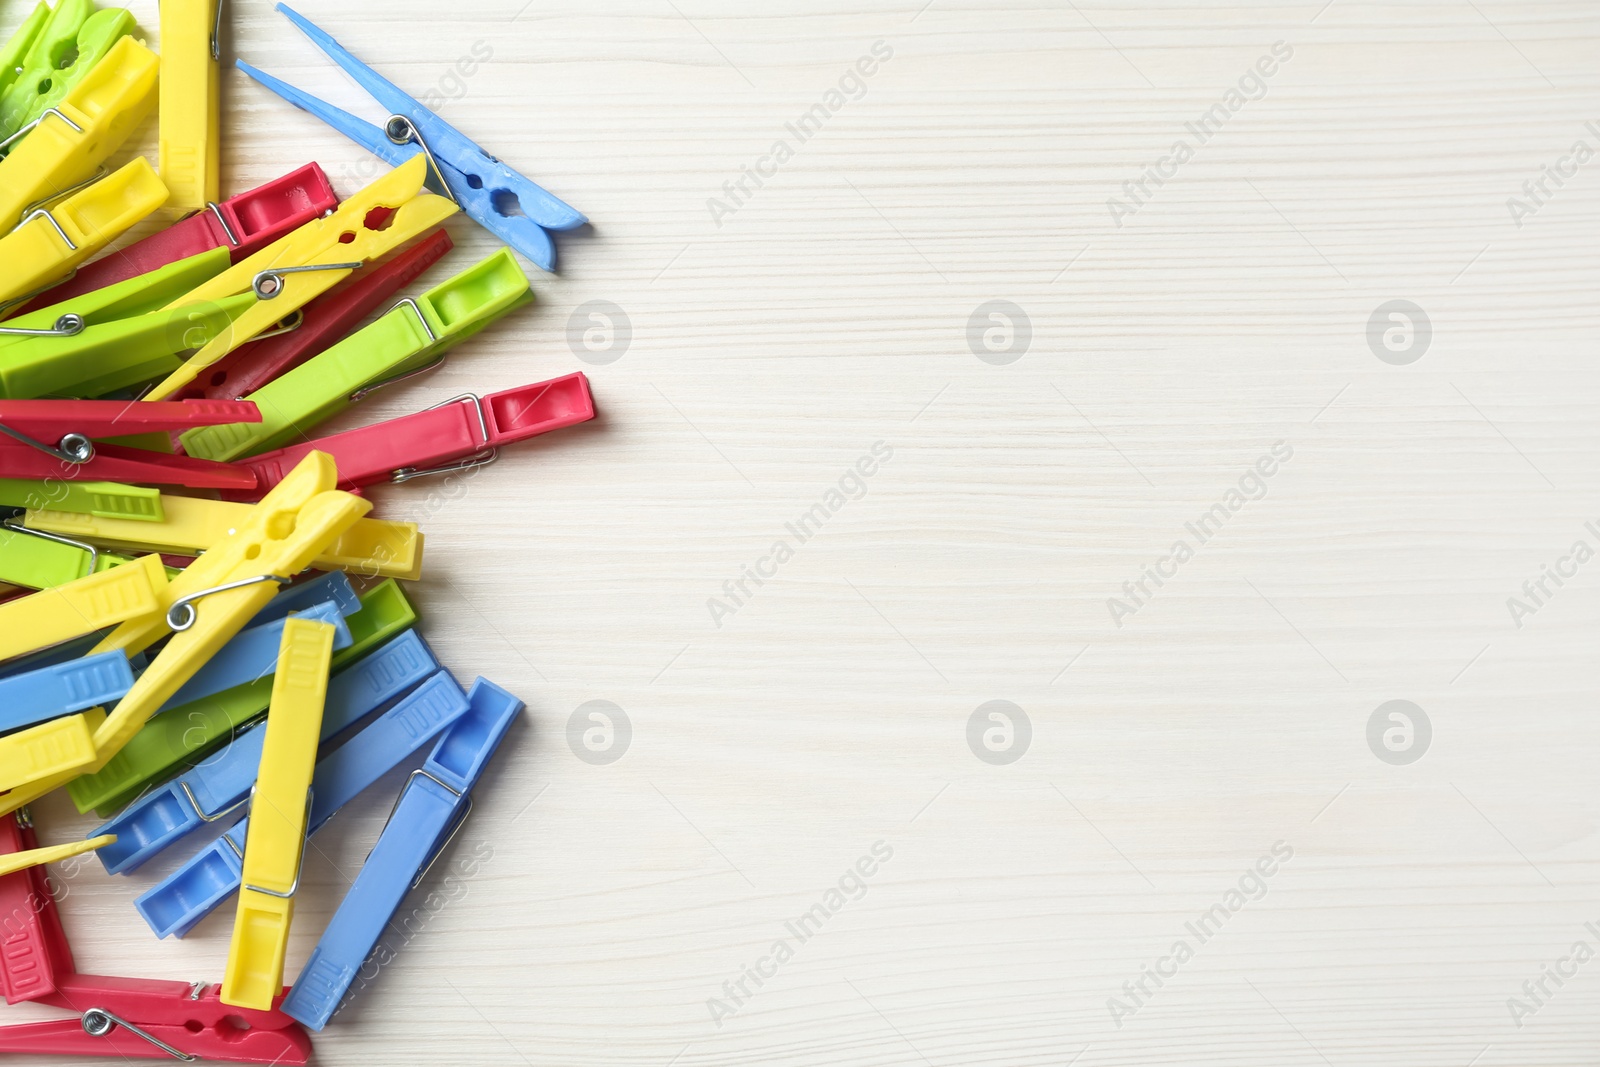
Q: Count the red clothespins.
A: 6